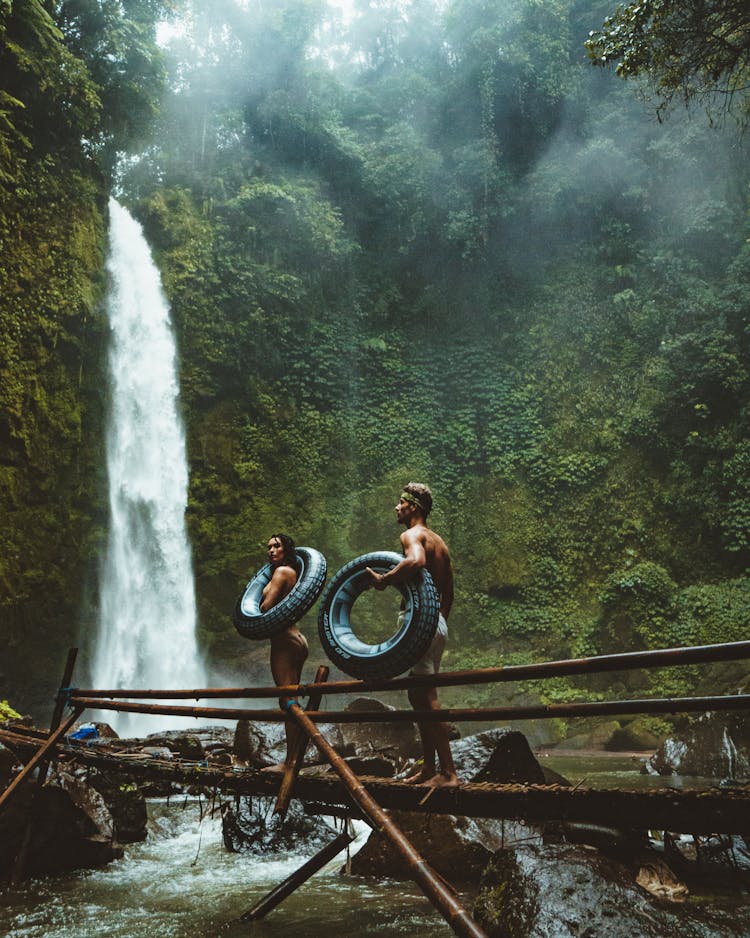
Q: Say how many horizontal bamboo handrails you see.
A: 2